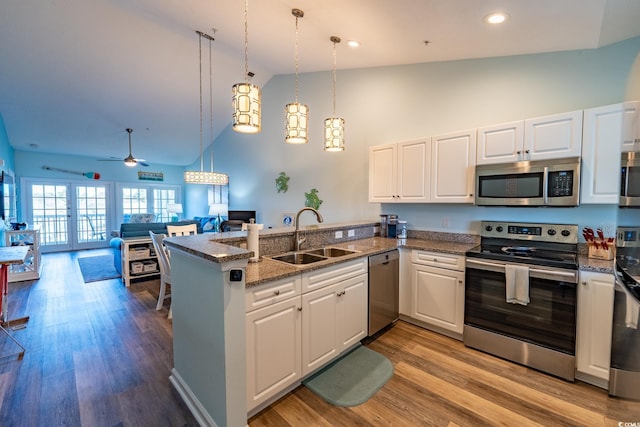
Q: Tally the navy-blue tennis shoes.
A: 0